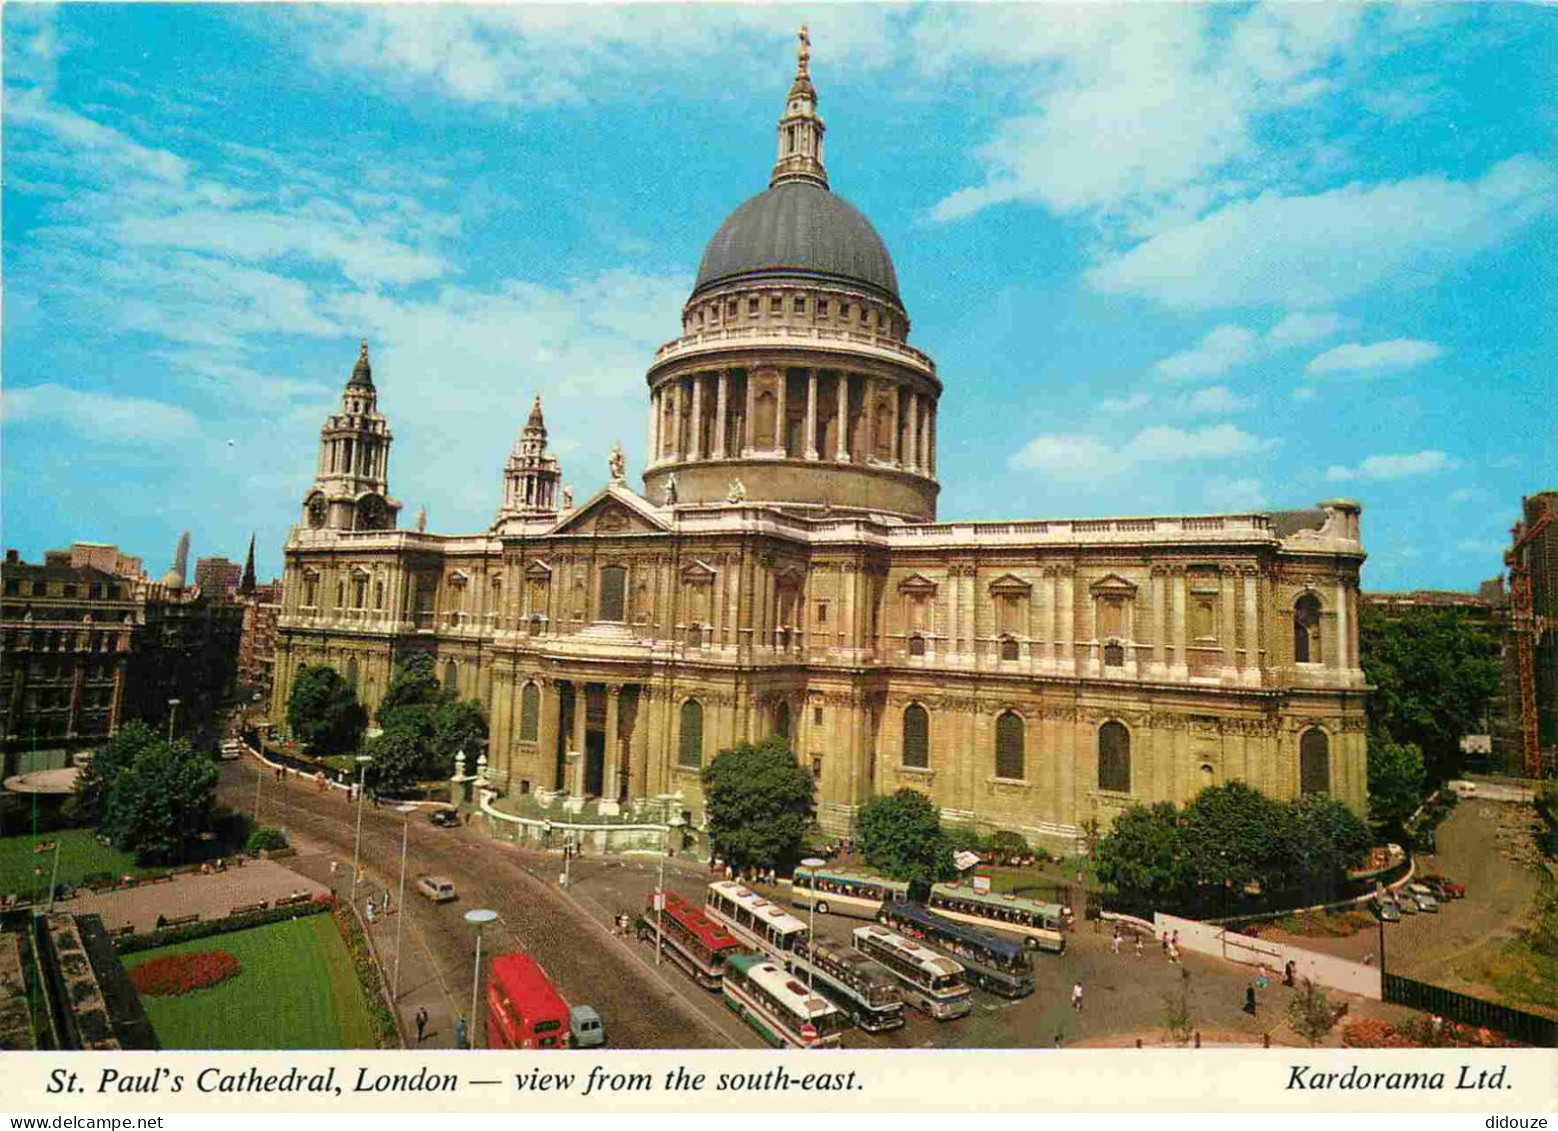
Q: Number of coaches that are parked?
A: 8